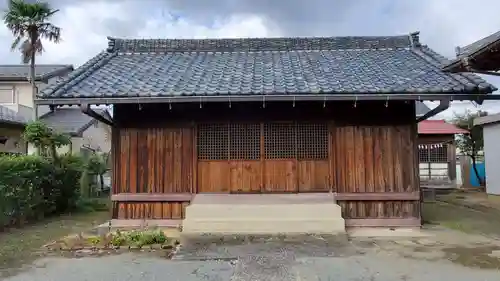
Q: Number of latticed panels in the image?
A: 4